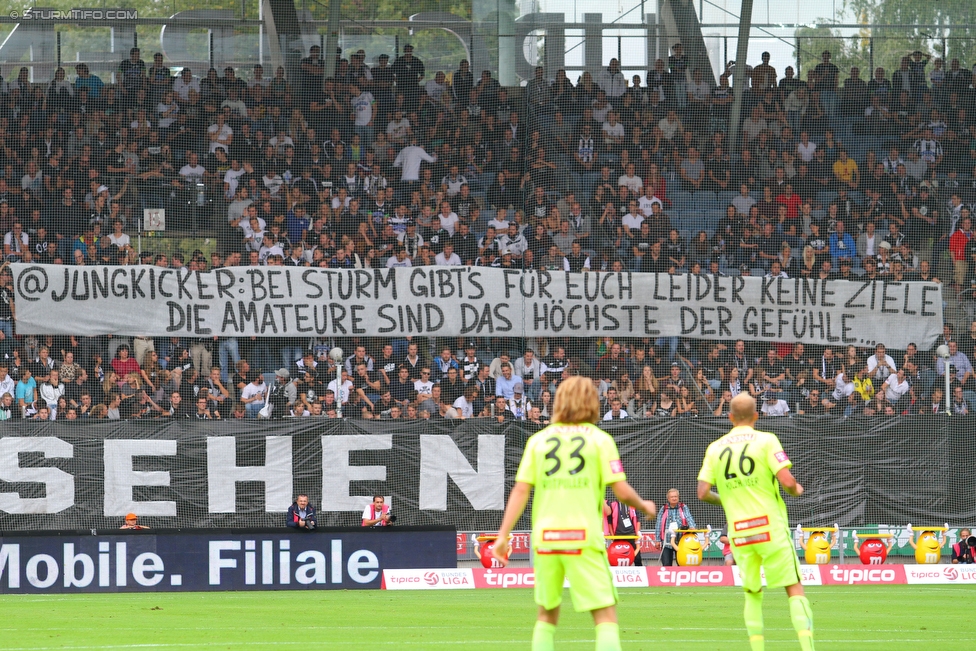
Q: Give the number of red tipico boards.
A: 3